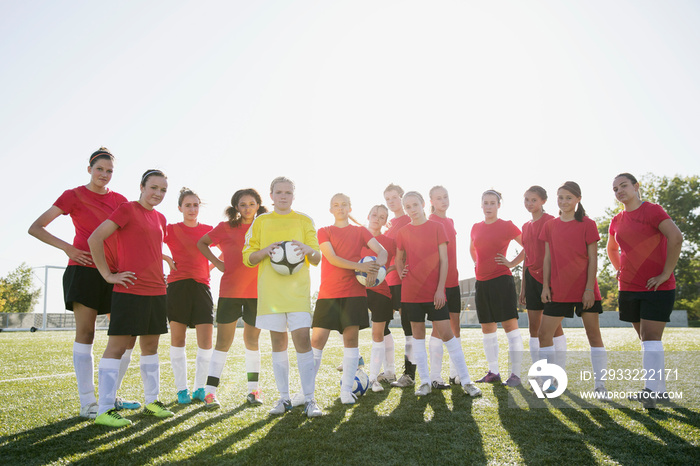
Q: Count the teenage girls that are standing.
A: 14